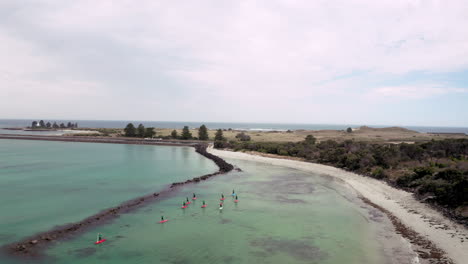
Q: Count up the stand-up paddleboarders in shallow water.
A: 10